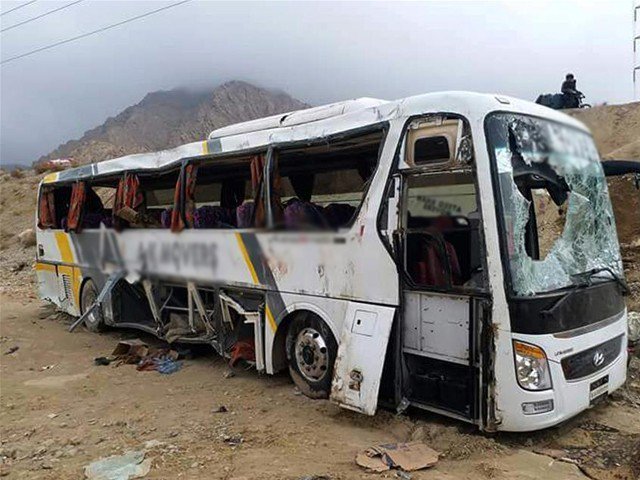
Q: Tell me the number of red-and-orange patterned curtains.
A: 5